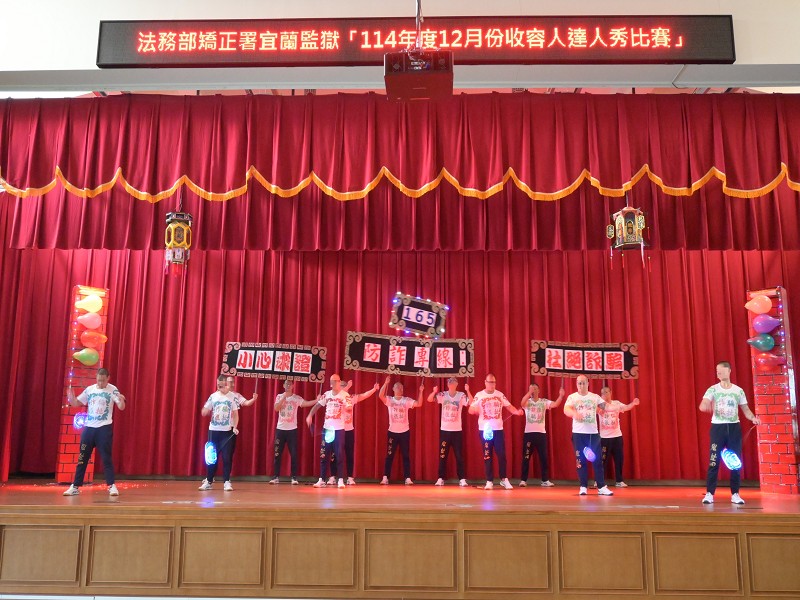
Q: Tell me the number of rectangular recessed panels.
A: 9